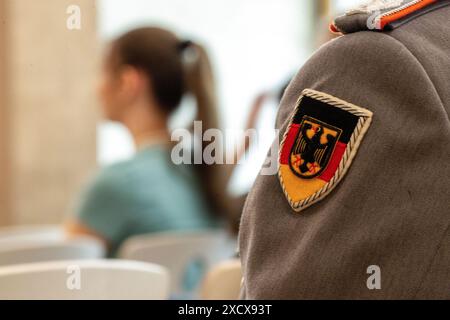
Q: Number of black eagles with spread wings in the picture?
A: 1